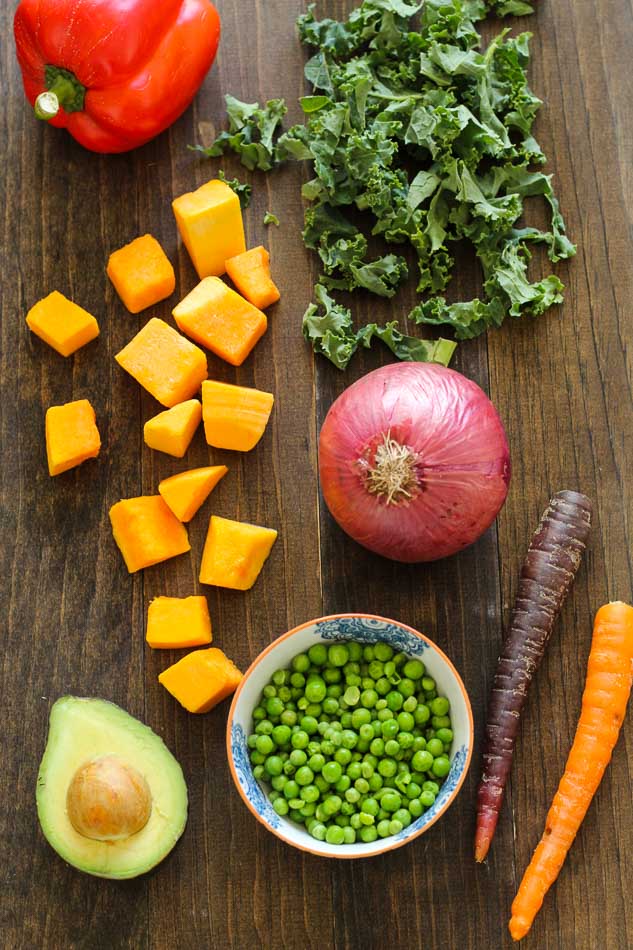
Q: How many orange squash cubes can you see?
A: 14